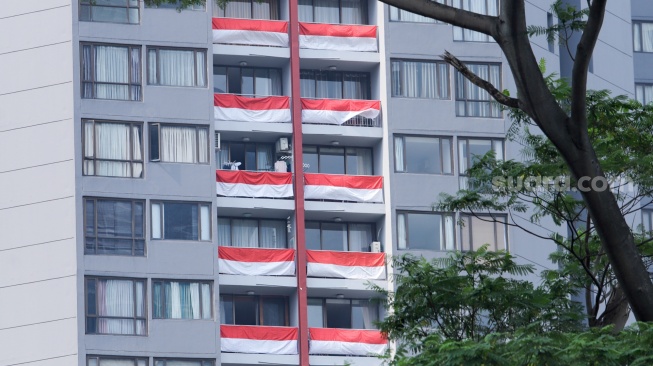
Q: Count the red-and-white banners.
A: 10